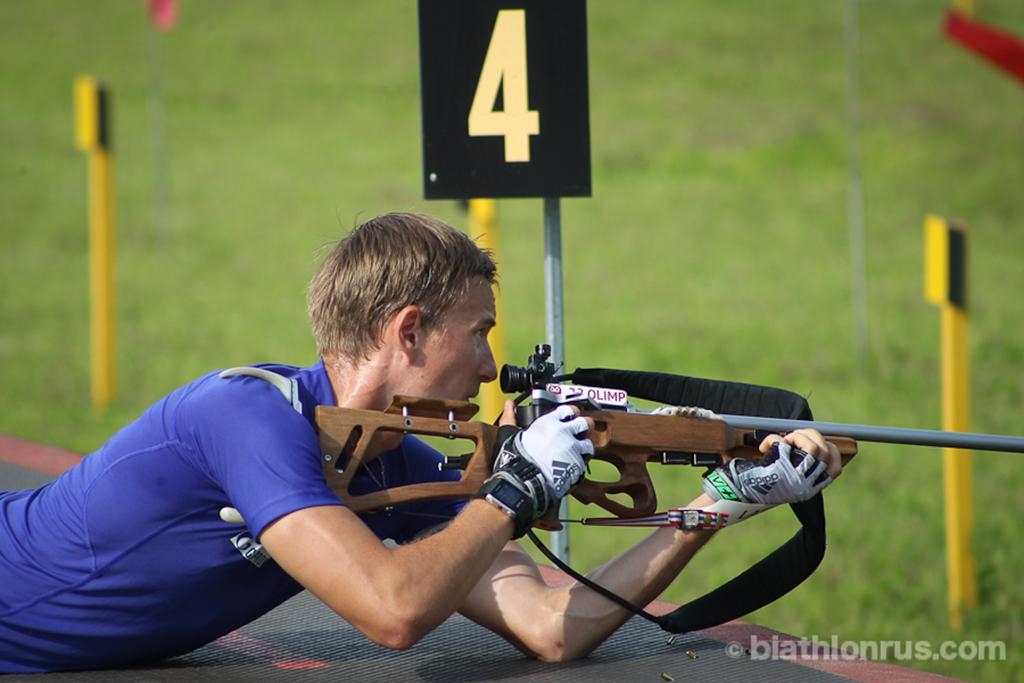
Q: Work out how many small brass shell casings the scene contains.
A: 3